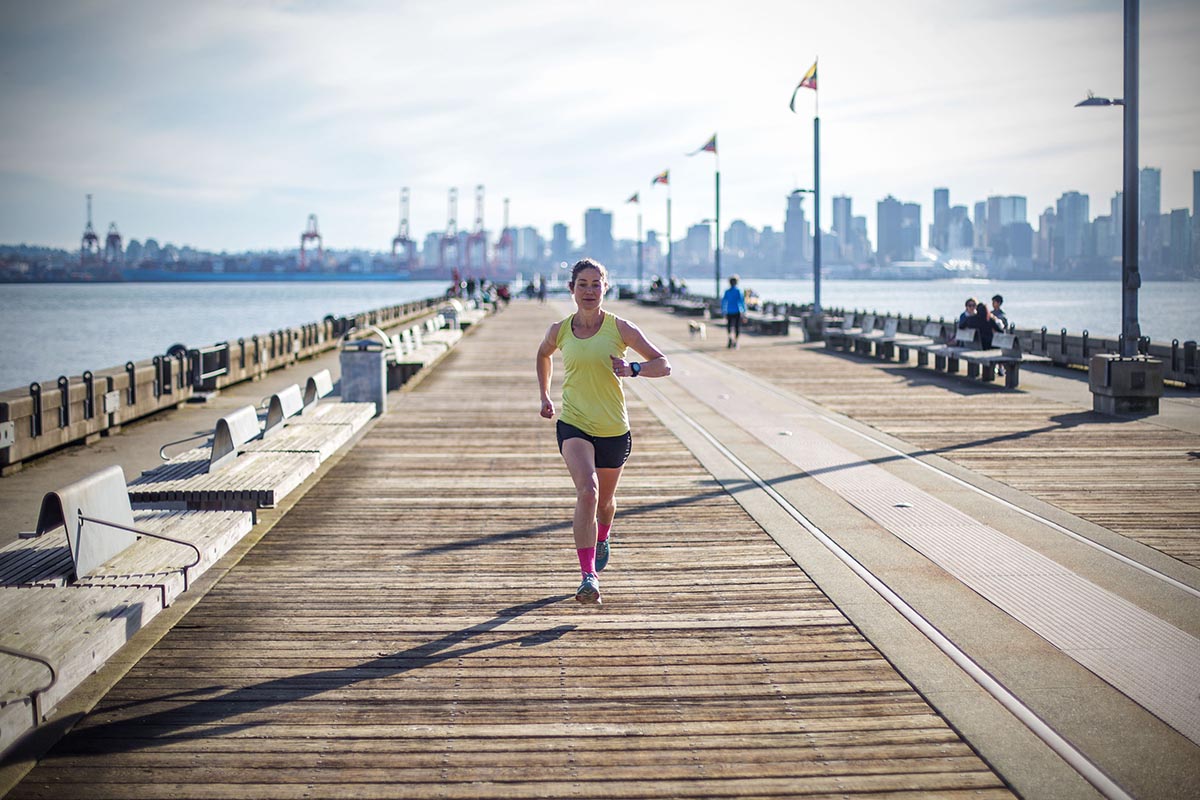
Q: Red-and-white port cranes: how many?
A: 7